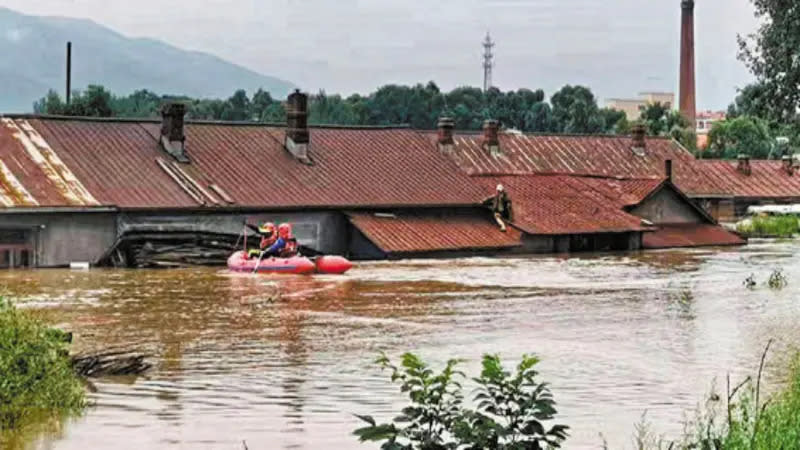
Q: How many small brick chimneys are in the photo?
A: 7